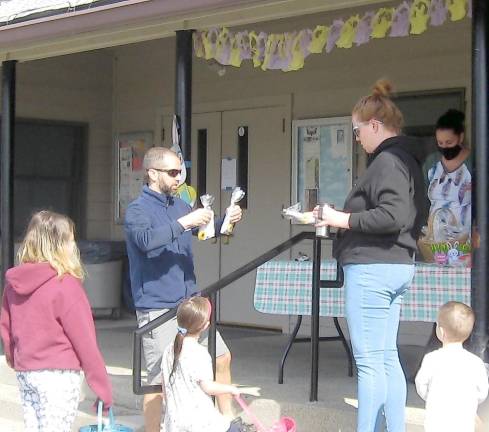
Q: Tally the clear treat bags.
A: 3